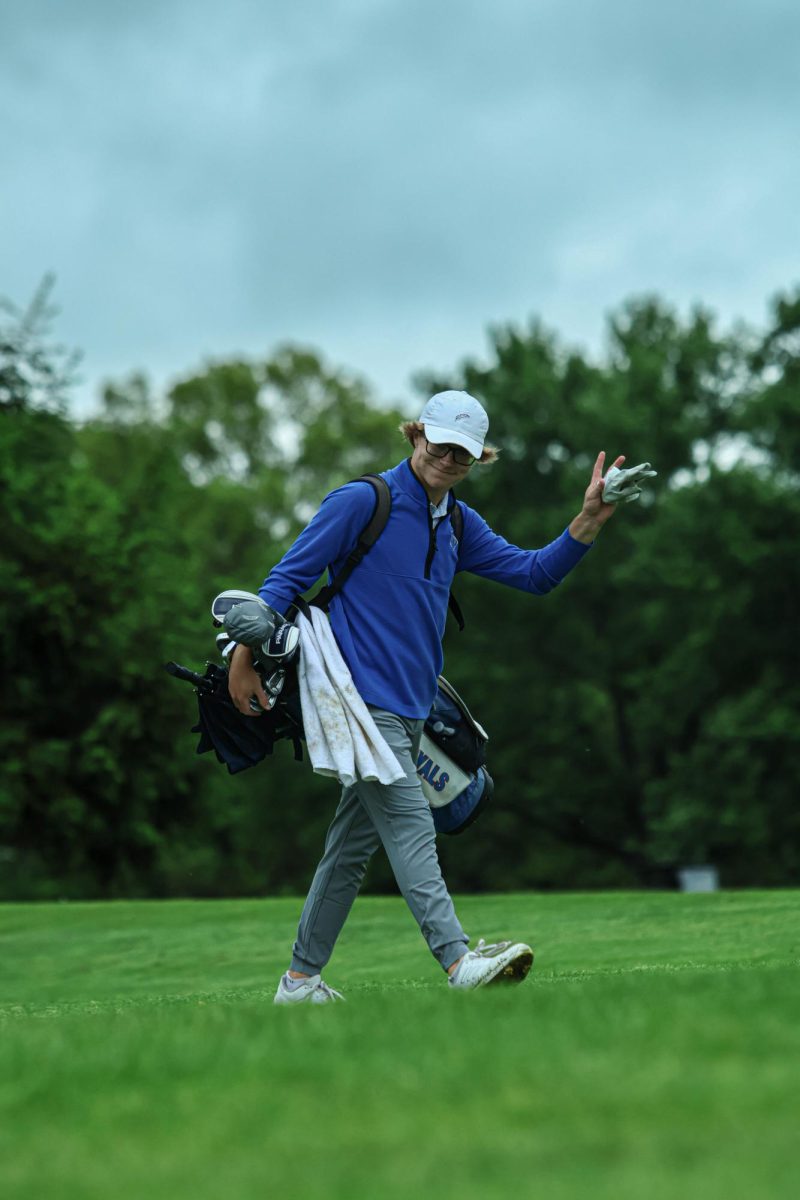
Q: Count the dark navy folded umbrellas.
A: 1